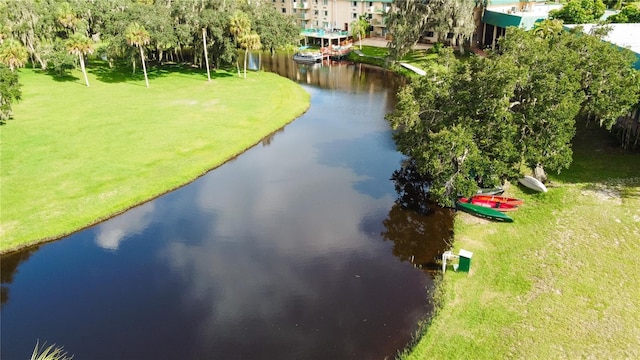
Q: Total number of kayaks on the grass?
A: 5